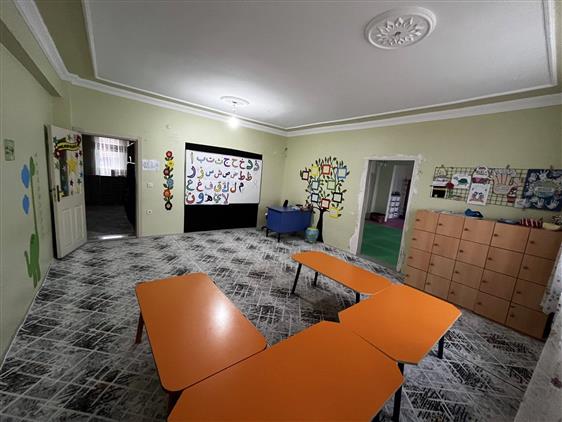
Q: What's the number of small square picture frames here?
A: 10